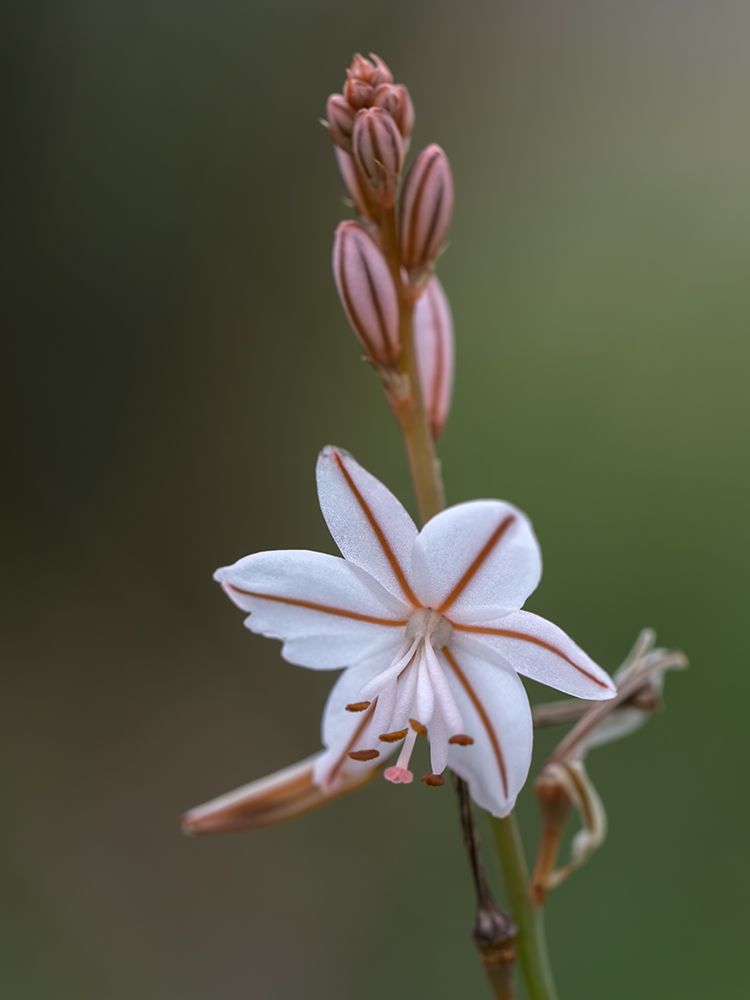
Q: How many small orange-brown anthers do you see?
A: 6